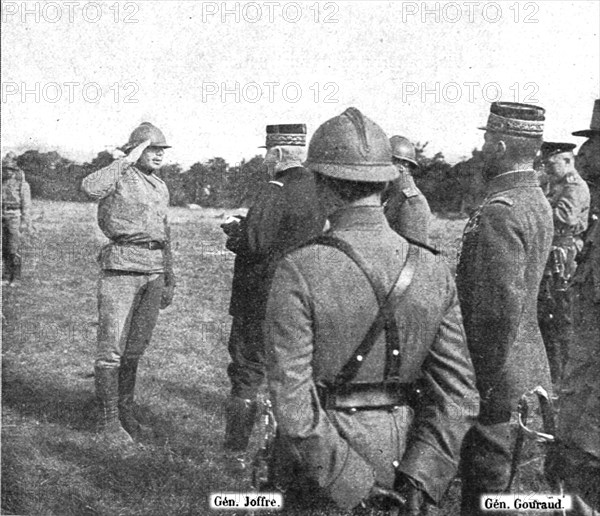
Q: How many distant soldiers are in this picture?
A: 1